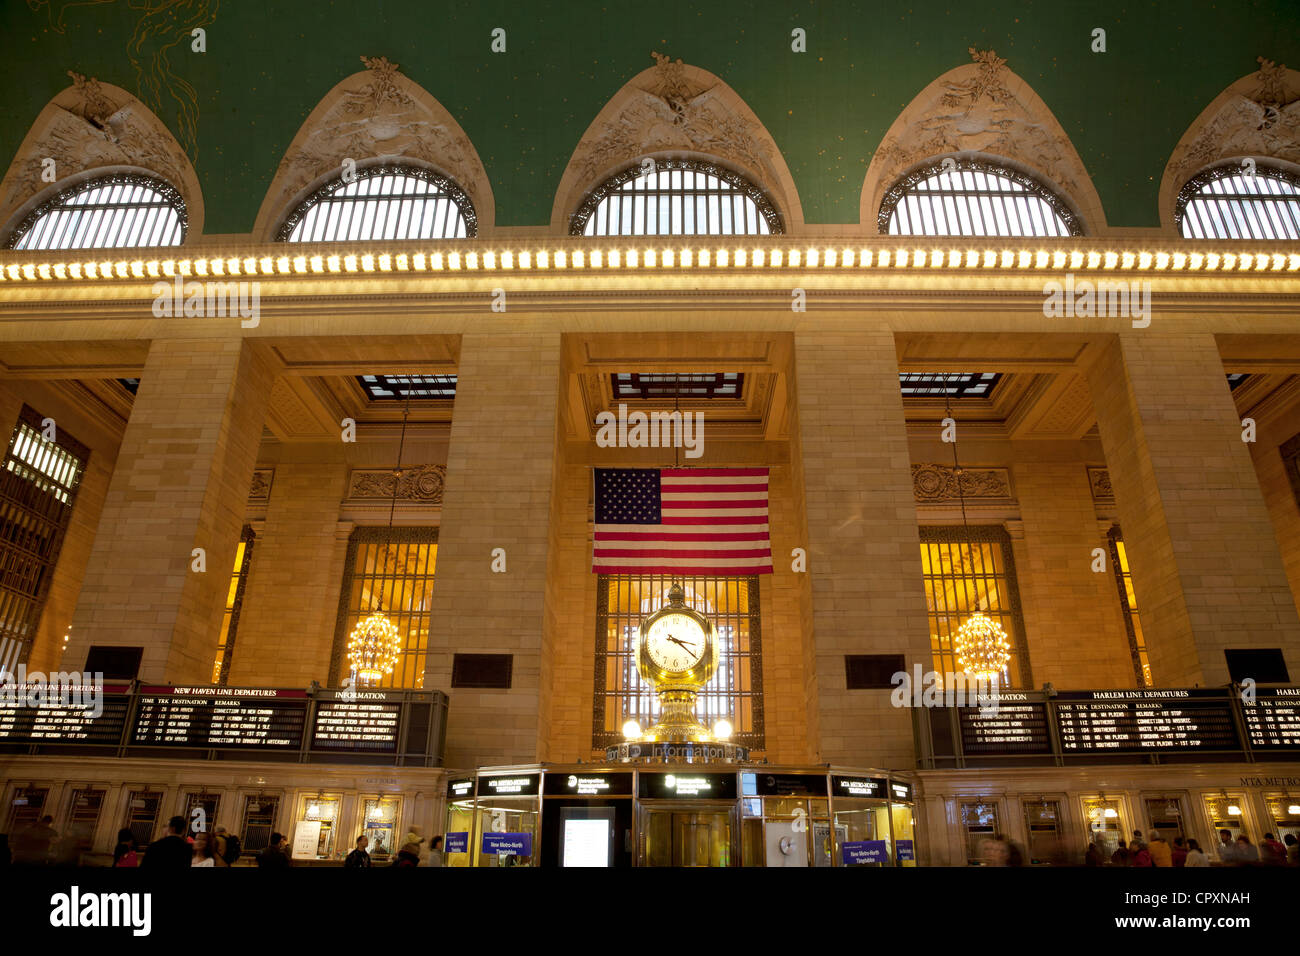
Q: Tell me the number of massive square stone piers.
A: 4